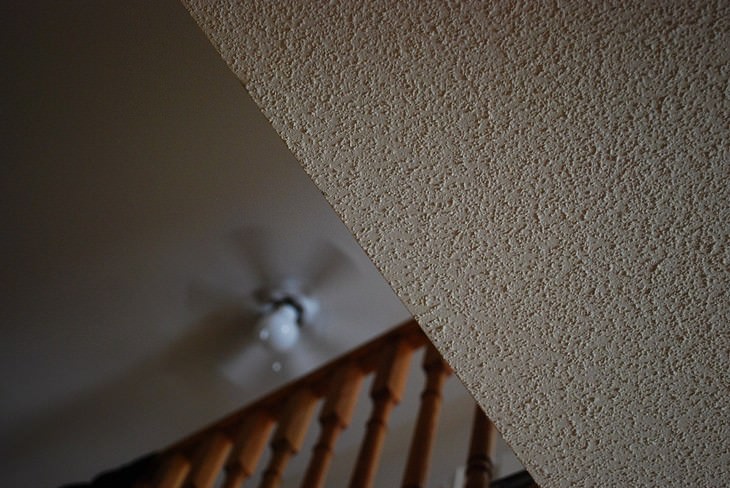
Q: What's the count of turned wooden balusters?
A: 8